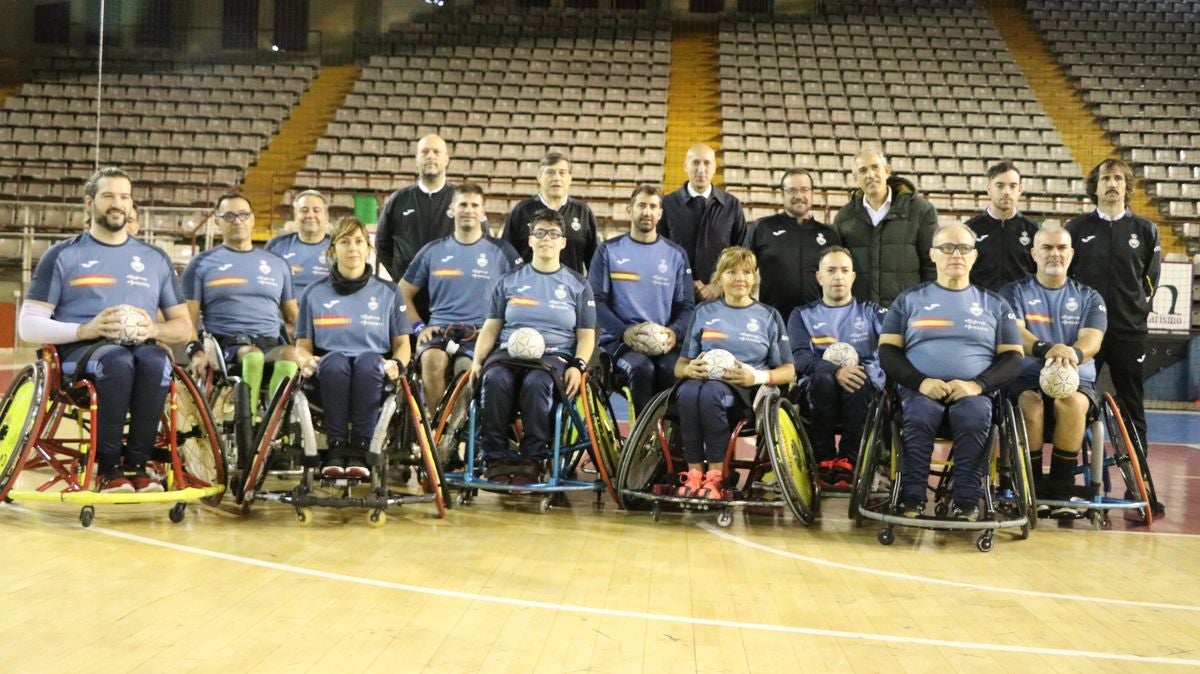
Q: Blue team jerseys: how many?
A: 11